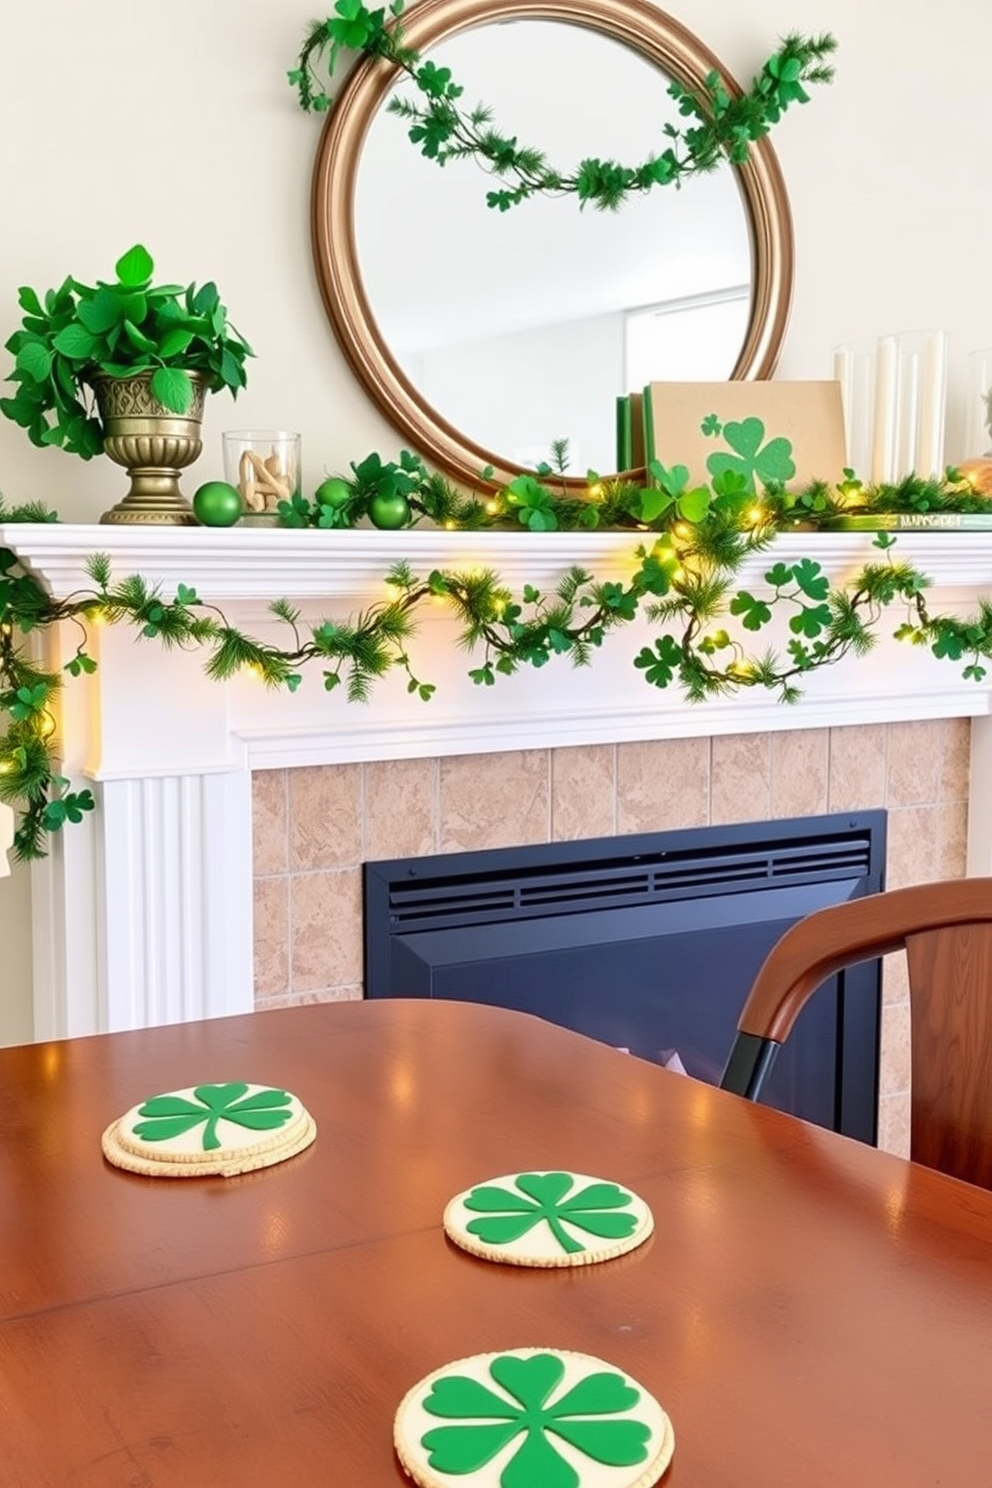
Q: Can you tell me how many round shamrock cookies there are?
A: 3